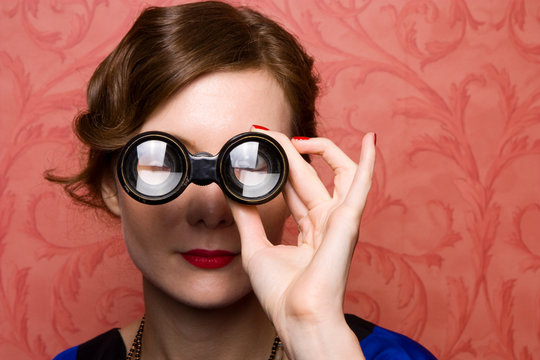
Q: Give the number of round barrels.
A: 2